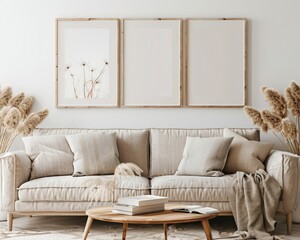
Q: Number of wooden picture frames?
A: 3